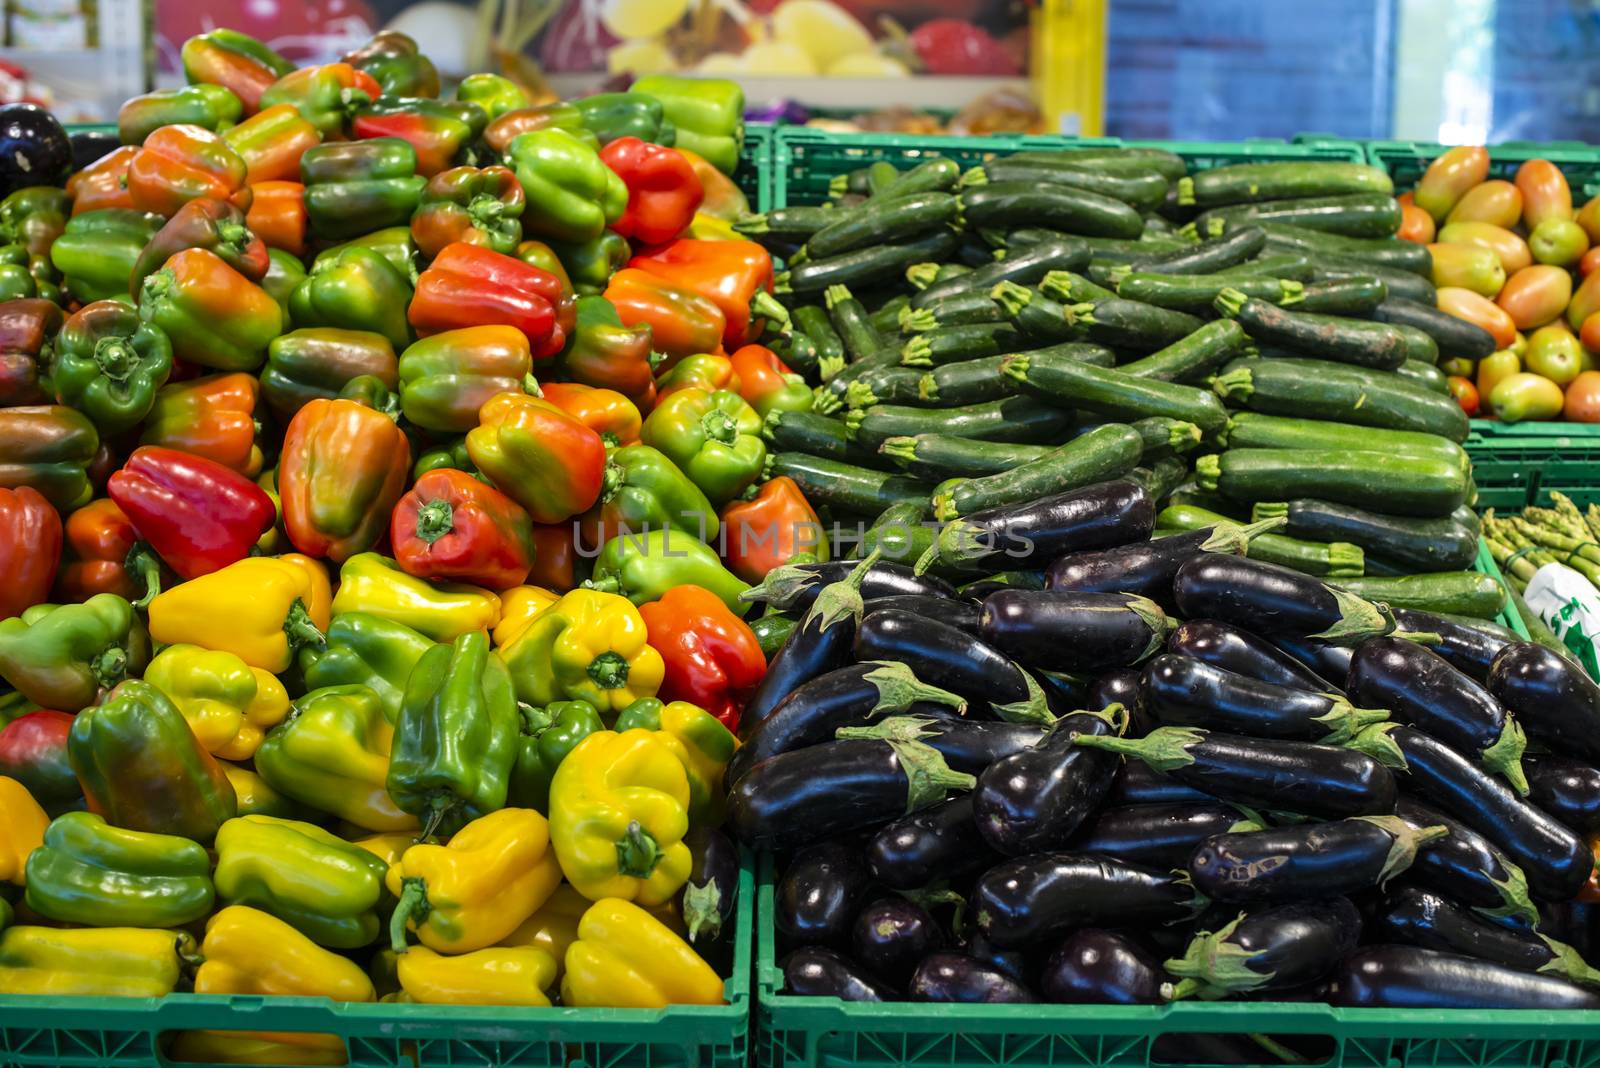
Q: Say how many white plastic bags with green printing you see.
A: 1